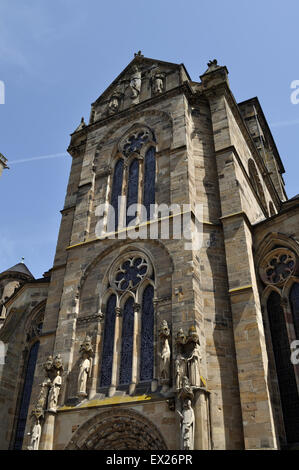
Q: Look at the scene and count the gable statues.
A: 3